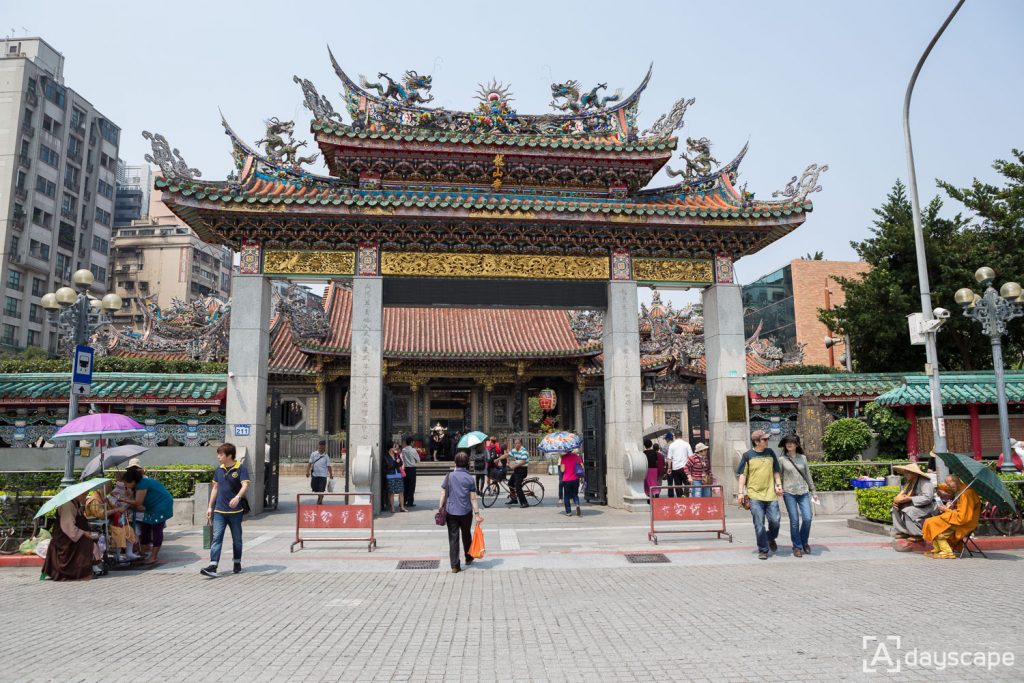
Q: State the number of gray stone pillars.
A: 4